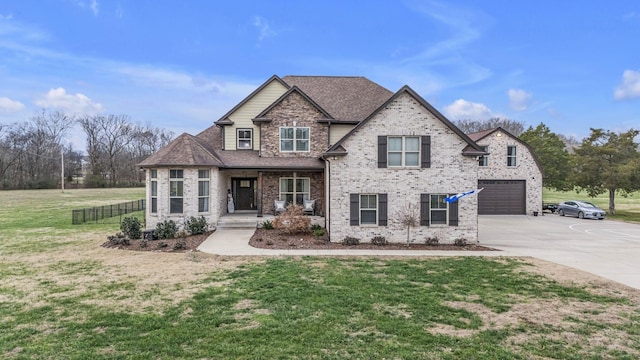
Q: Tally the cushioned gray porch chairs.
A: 2